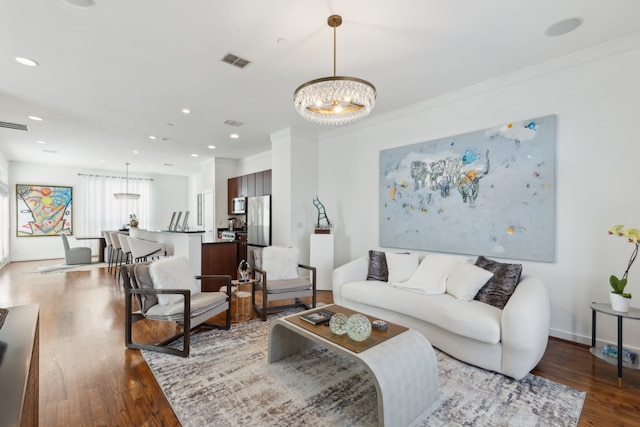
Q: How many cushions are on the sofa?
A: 4